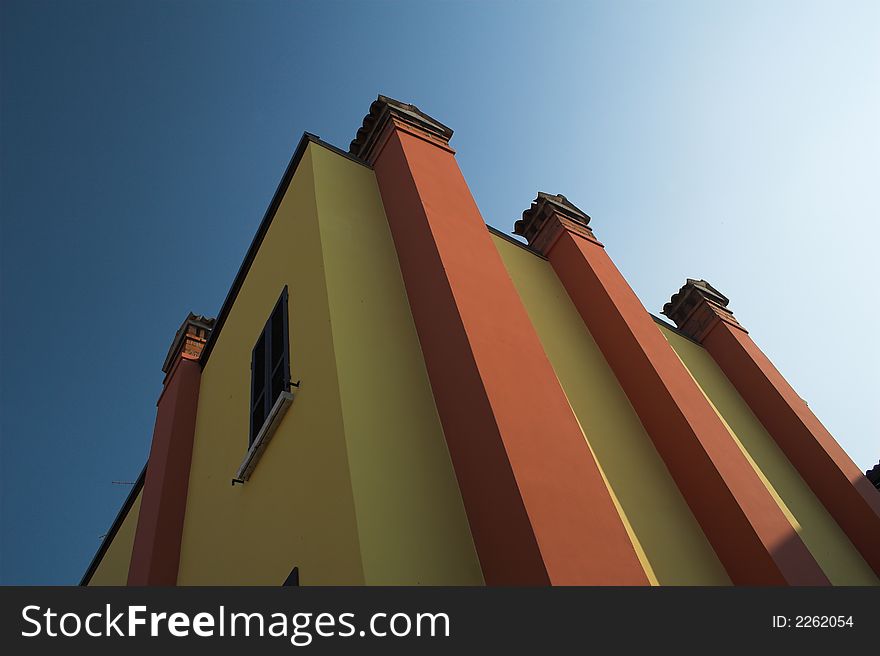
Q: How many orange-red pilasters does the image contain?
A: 4